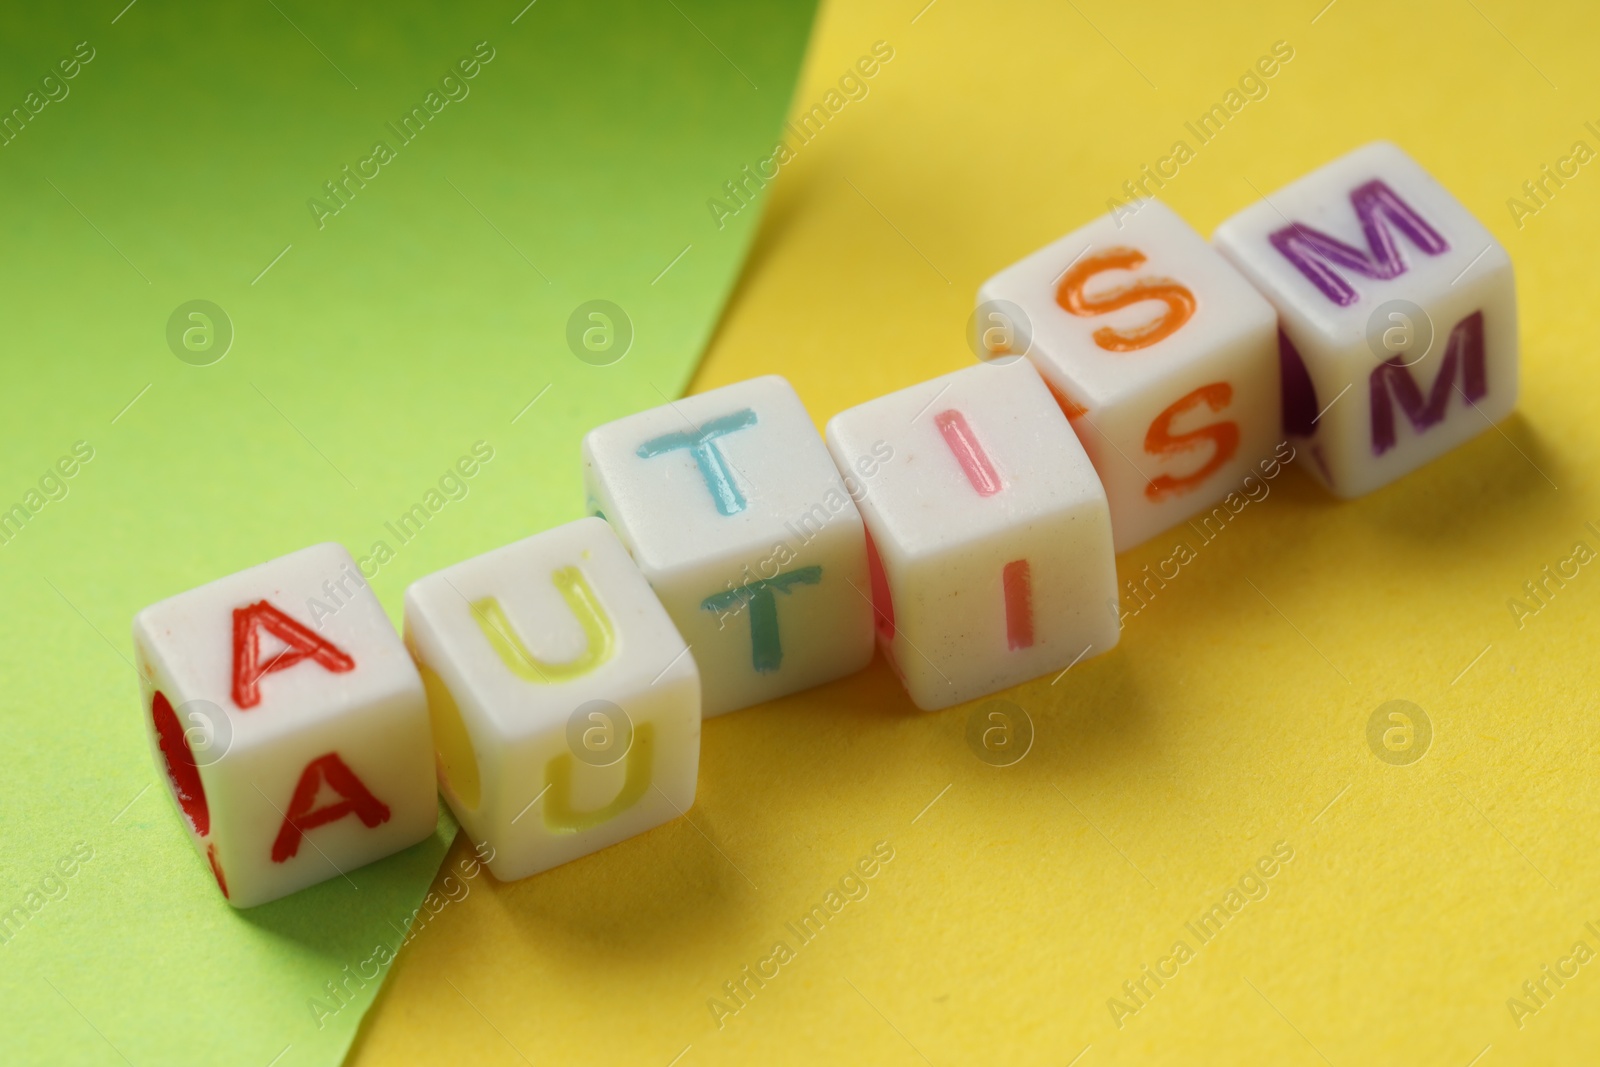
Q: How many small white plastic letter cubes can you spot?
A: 6